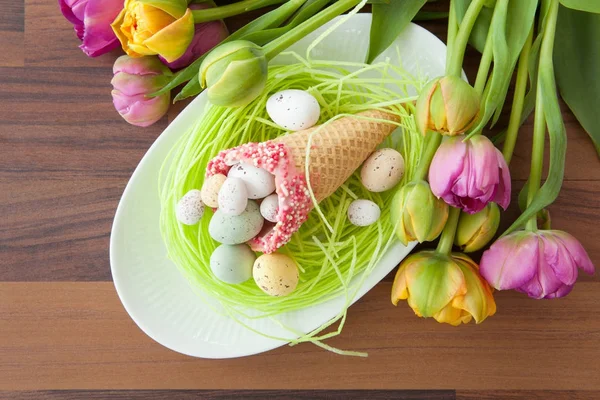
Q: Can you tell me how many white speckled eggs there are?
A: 6